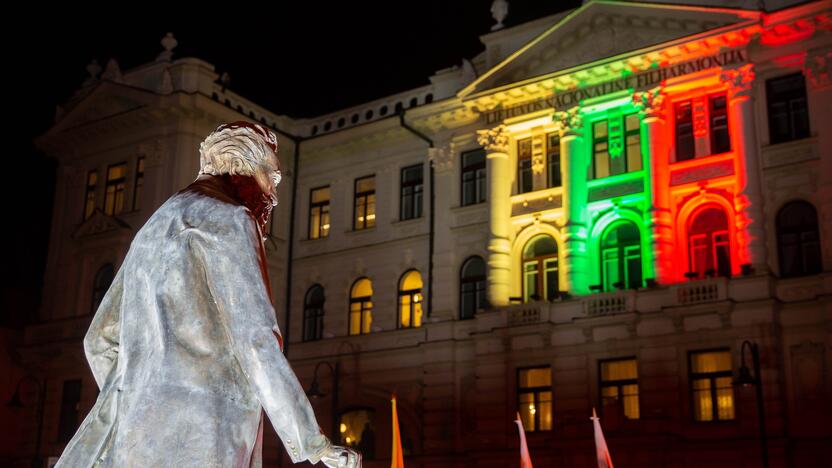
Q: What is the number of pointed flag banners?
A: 3